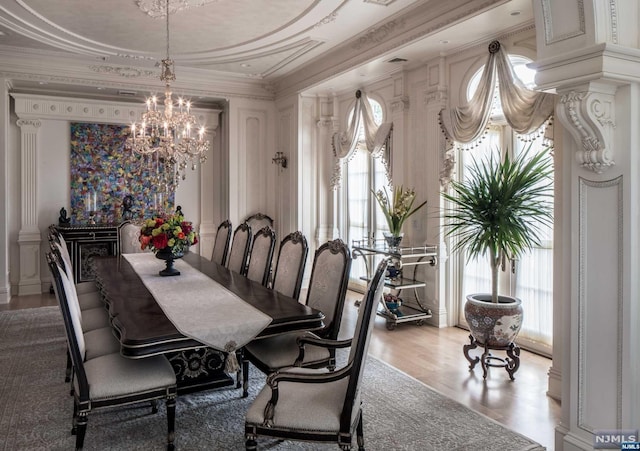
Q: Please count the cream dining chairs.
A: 13